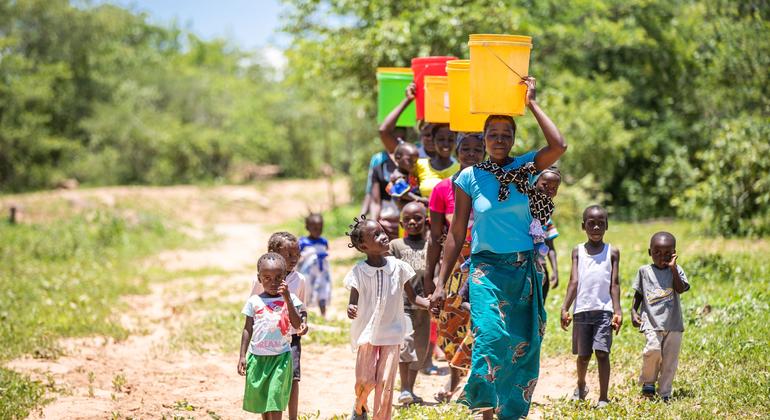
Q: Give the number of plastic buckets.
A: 5